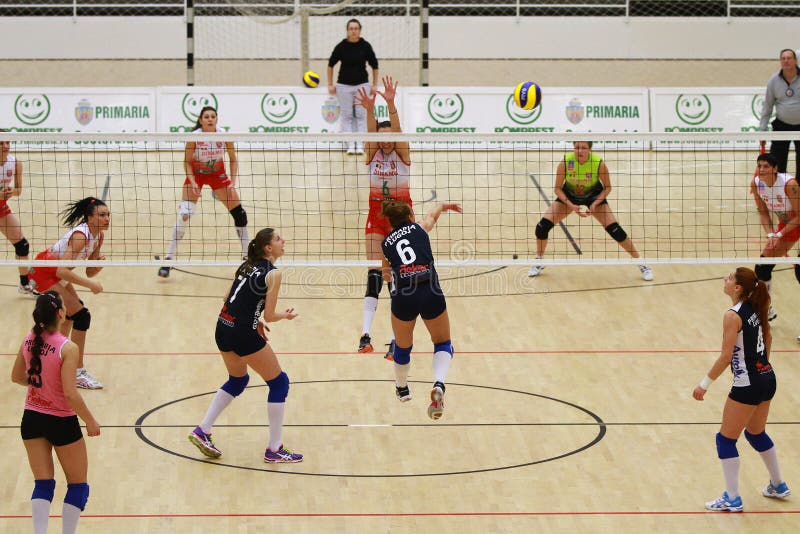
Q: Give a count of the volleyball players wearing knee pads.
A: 10